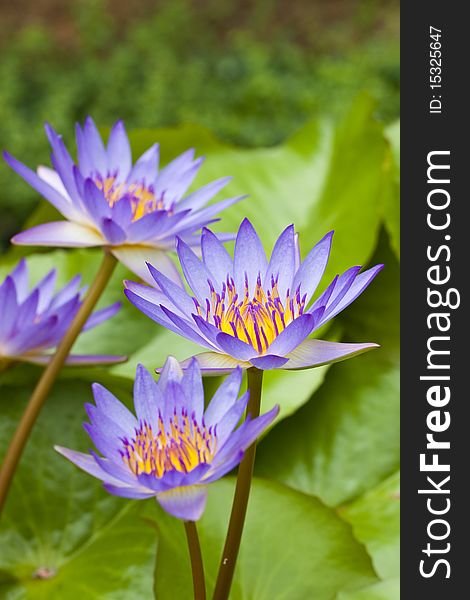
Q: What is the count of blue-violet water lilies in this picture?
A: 4